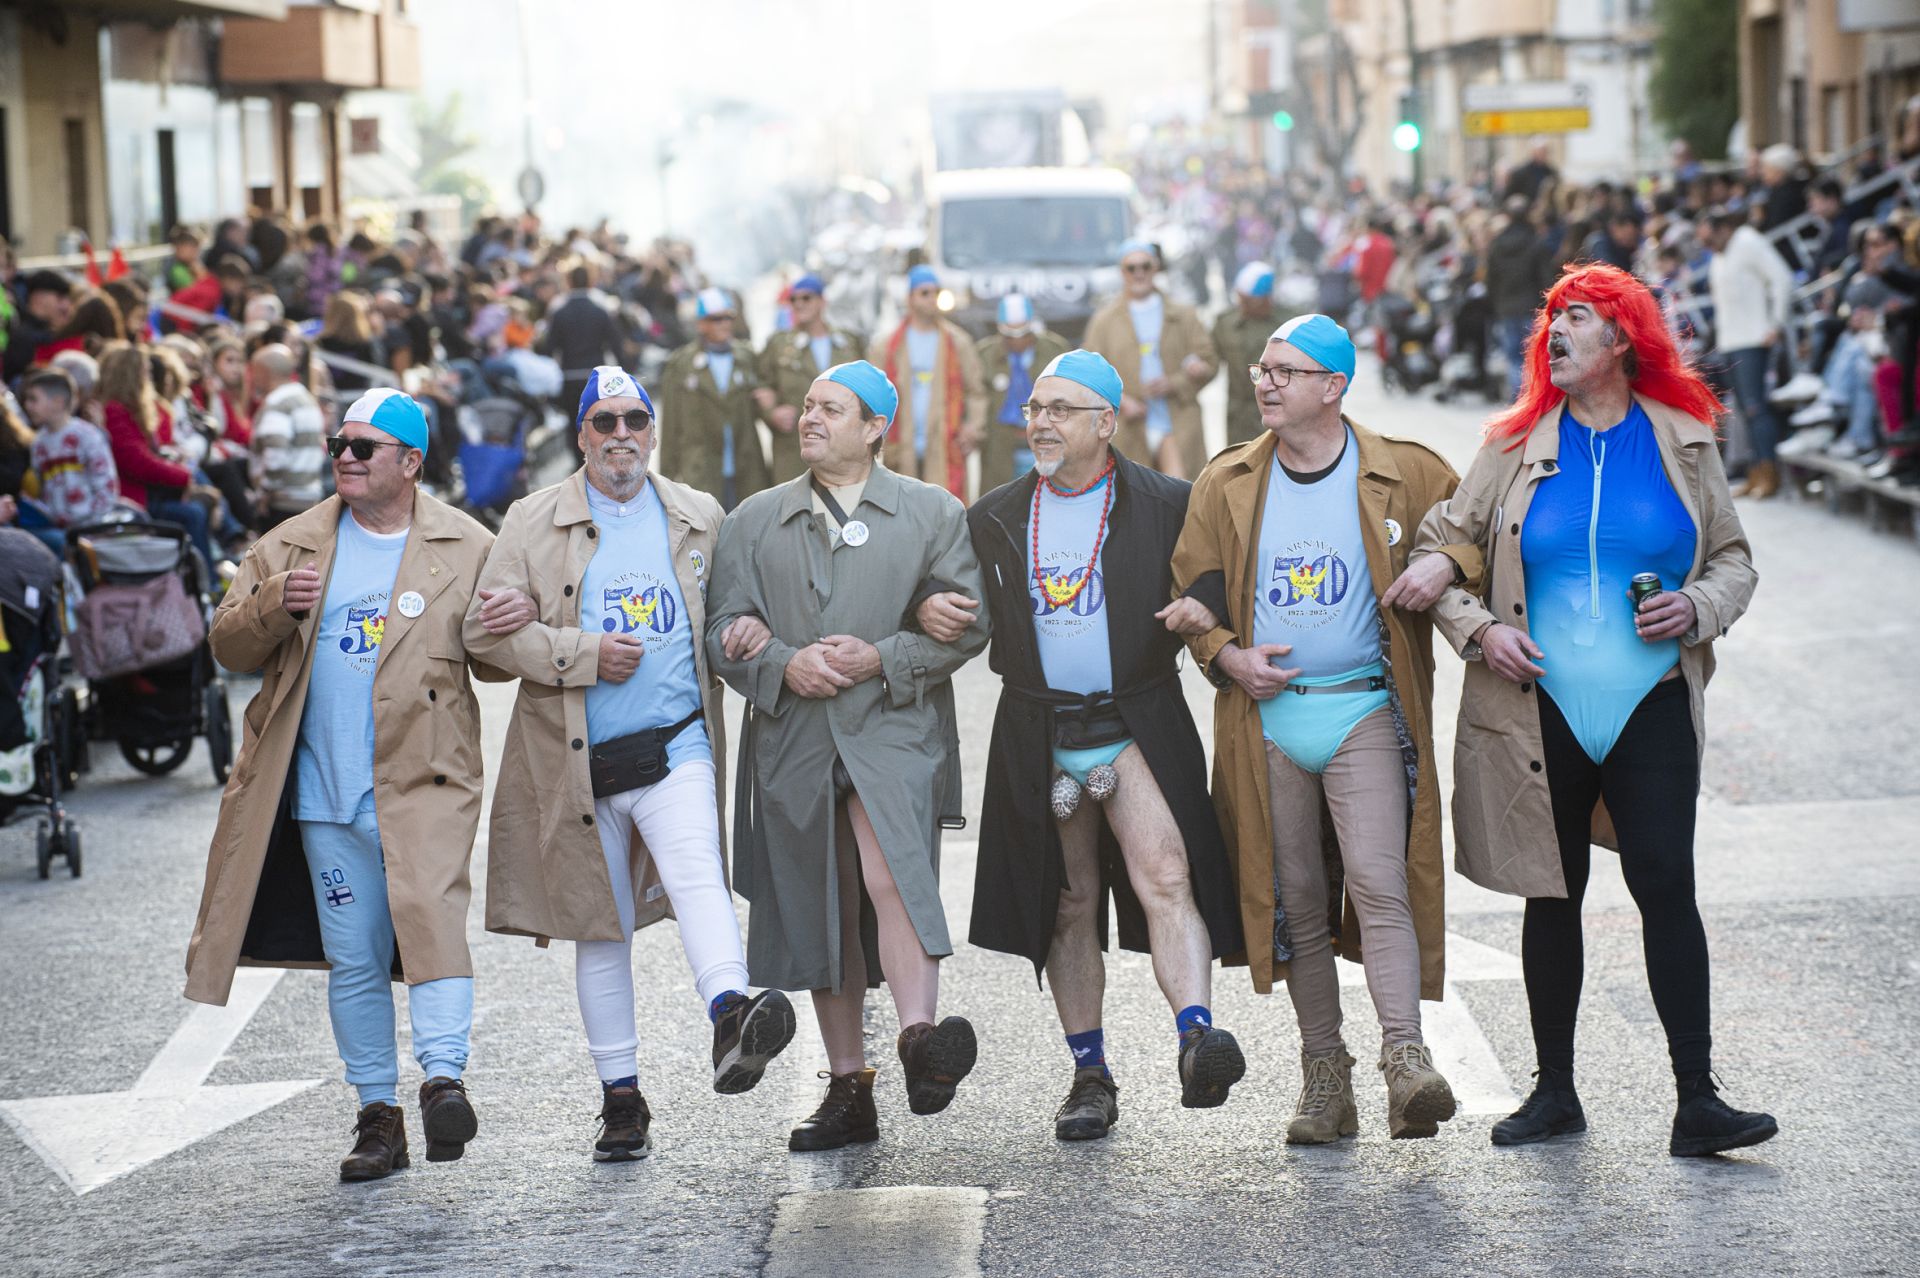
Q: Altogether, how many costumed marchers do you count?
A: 12